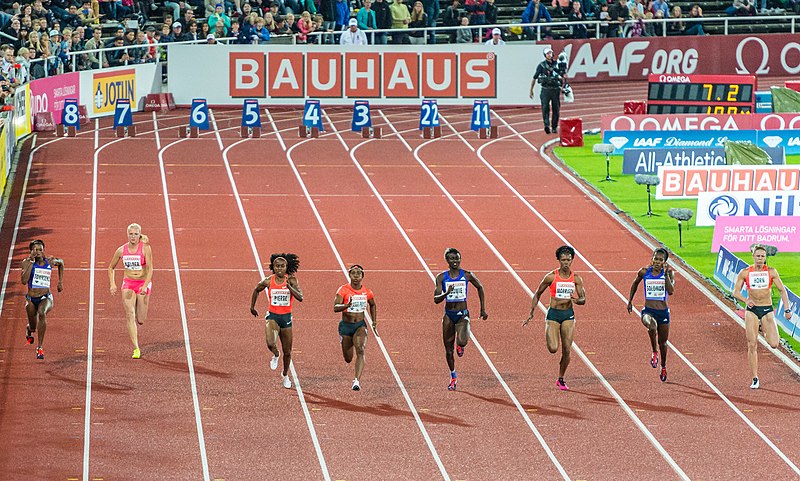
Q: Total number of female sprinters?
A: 8